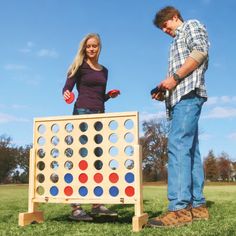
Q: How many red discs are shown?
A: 8